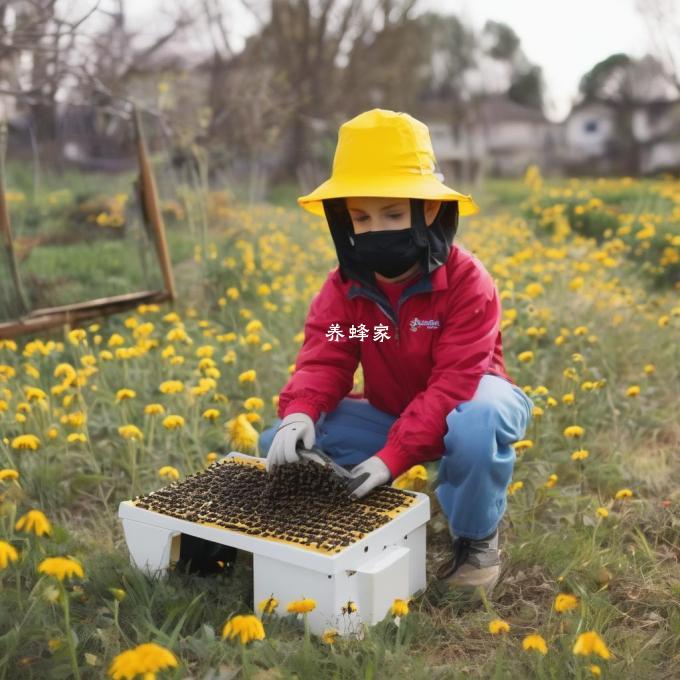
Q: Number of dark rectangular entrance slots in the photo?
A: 1